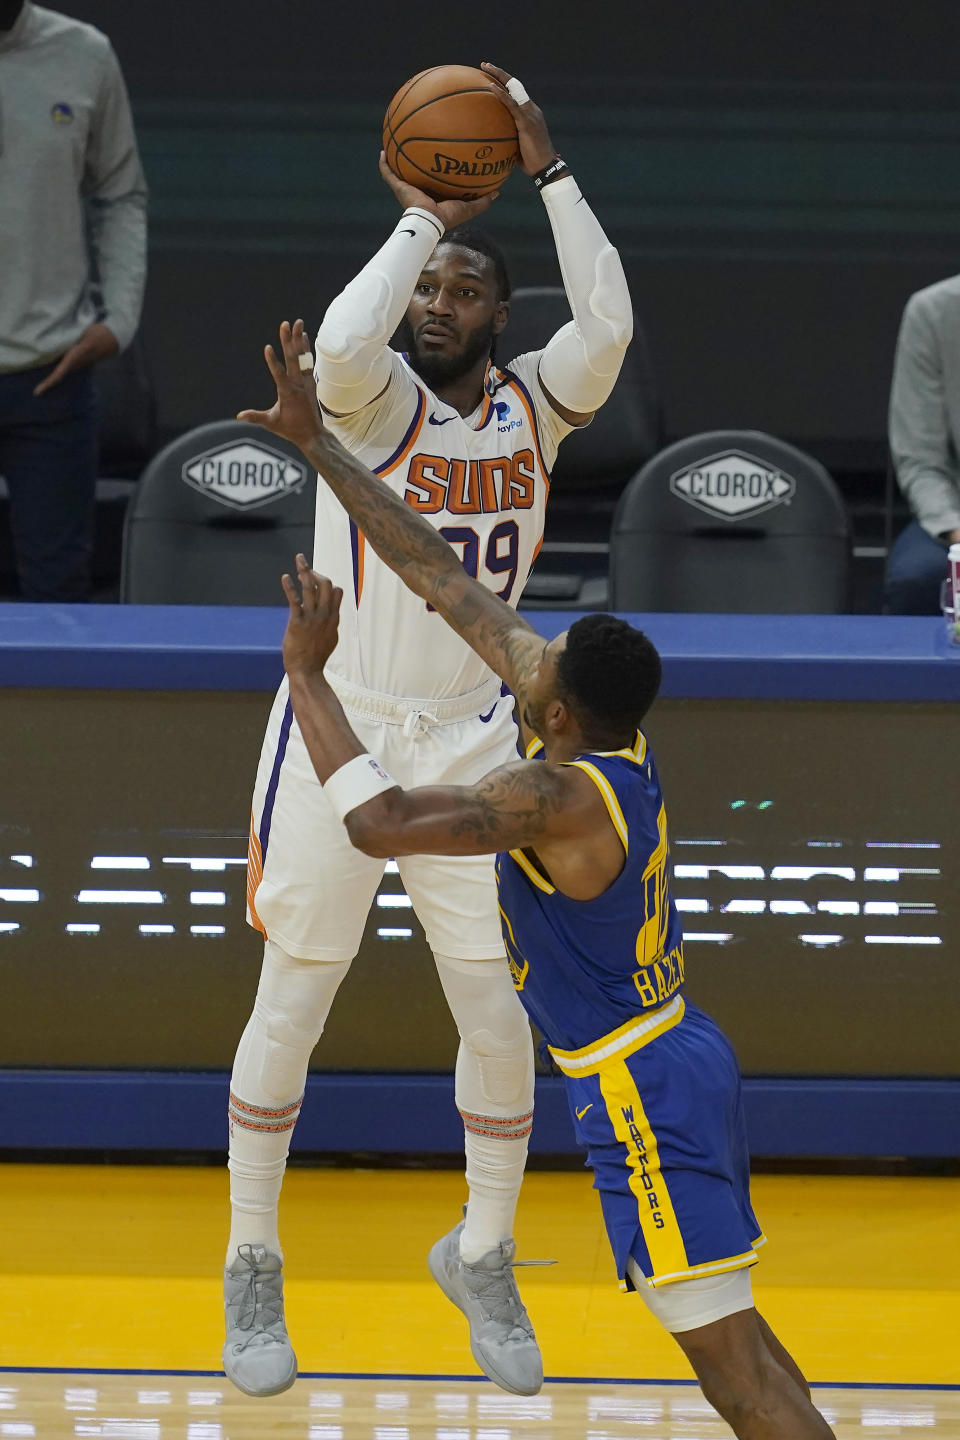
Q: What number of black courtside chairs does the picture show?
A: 2